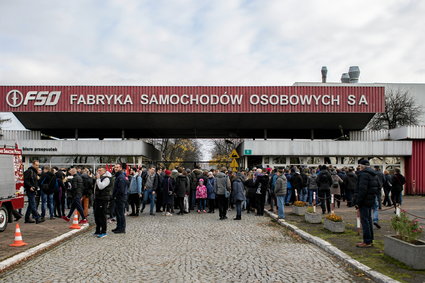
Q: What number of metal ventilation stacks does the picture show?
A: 3